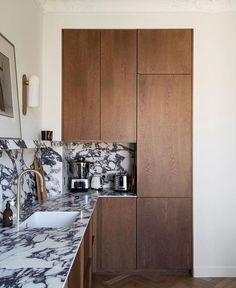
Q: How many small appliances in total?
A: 3